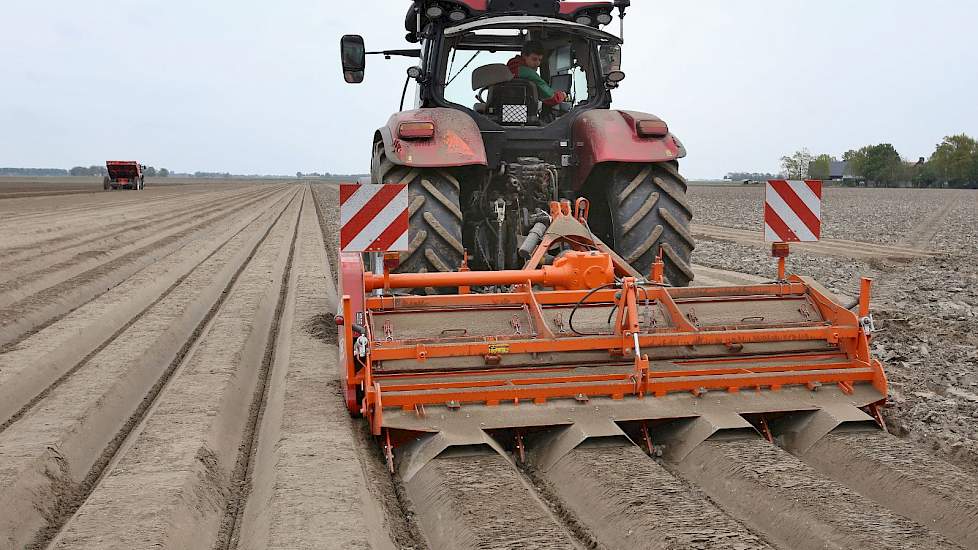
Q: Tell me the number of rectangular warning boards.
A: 2